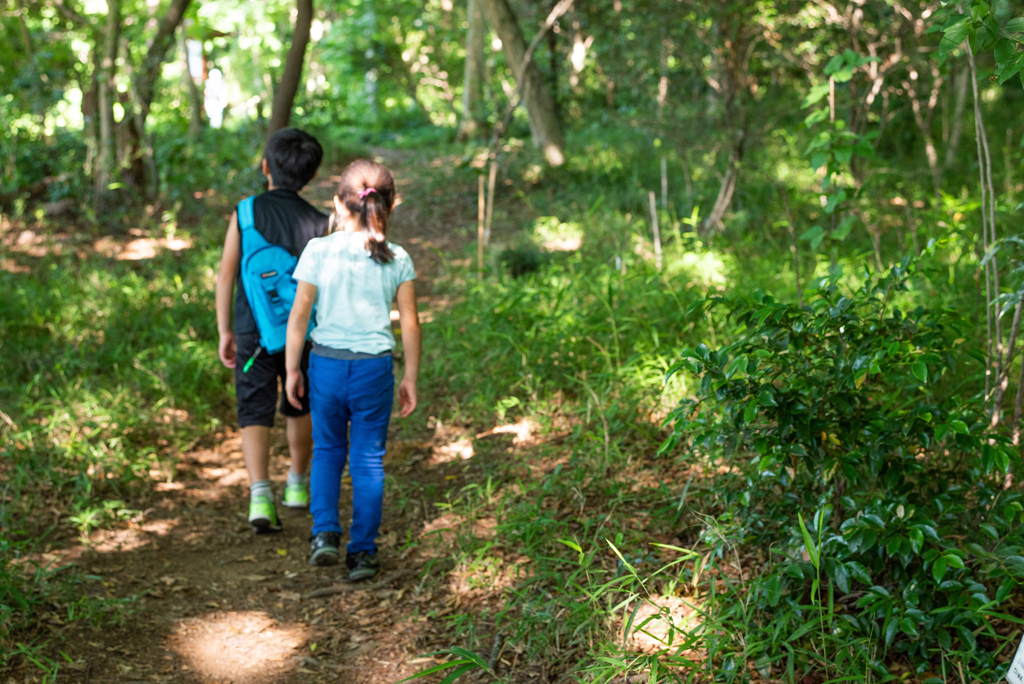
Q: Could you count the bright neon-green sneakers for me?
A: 2